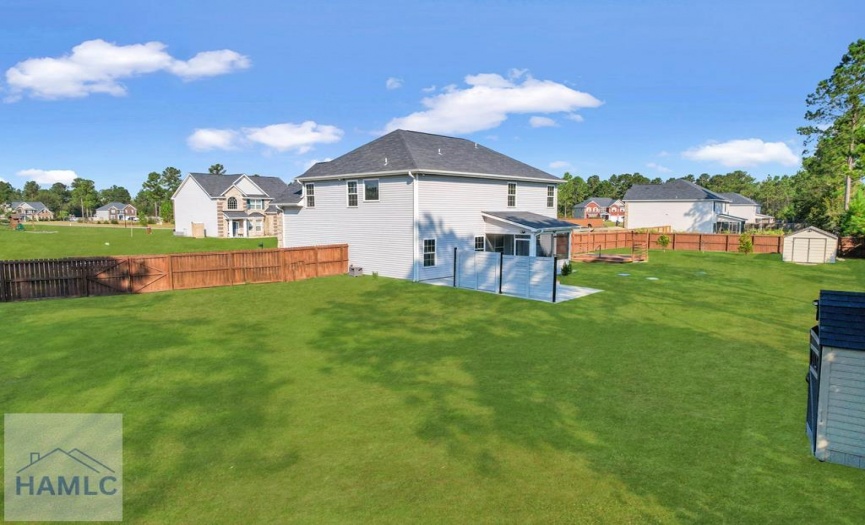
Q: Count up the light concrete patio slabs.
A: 1